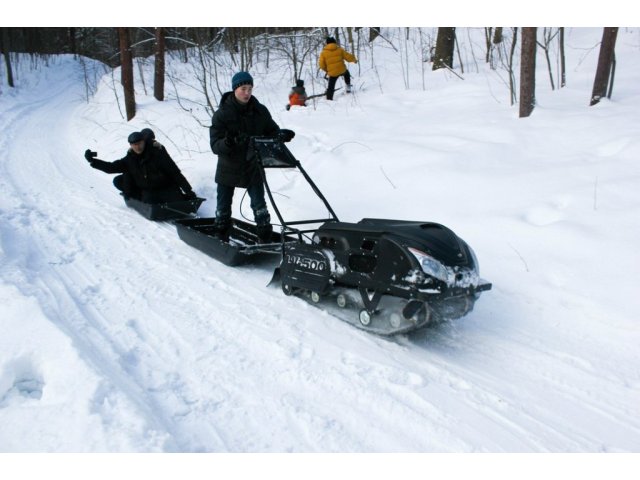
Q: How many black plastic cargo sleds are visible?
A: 2